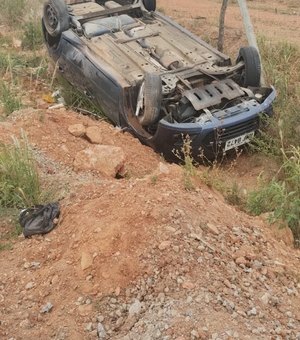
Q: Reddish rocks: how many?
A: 3